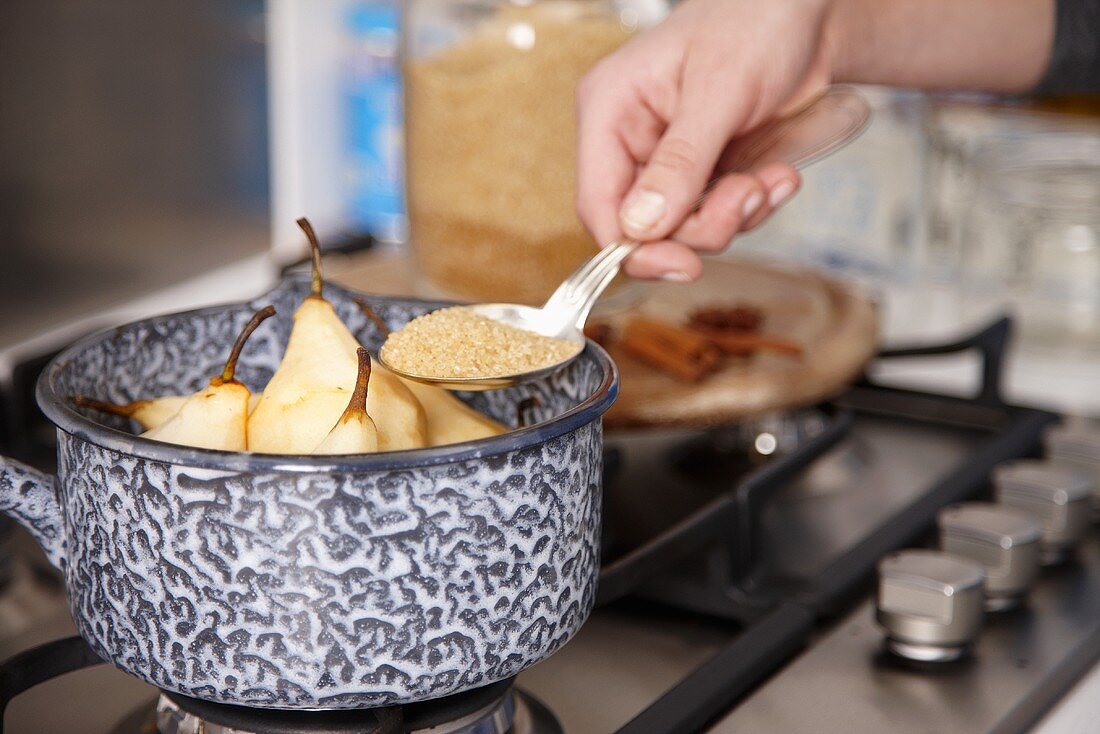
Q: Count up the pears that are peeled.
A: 5